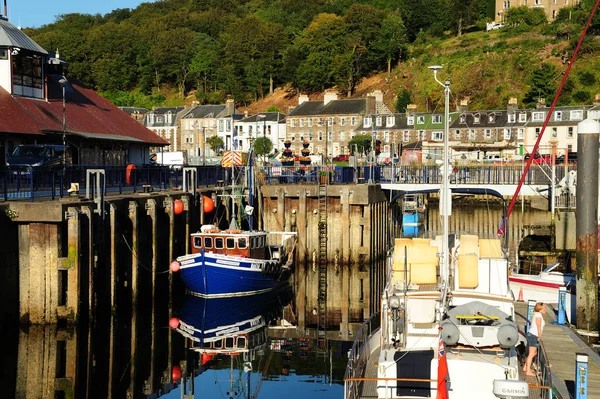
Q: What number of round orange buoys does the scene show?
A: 3